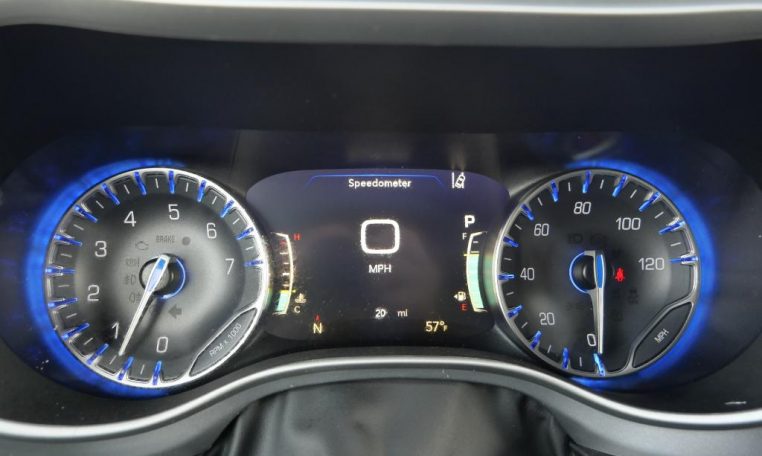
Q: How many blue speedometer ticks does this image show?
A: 13